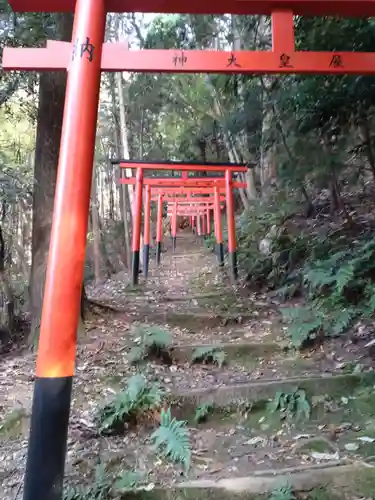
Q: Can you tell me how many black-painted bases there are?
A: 7